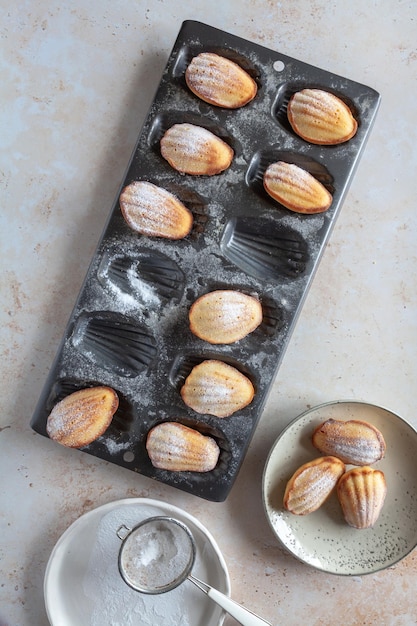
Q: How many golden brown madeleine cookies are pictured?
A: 12